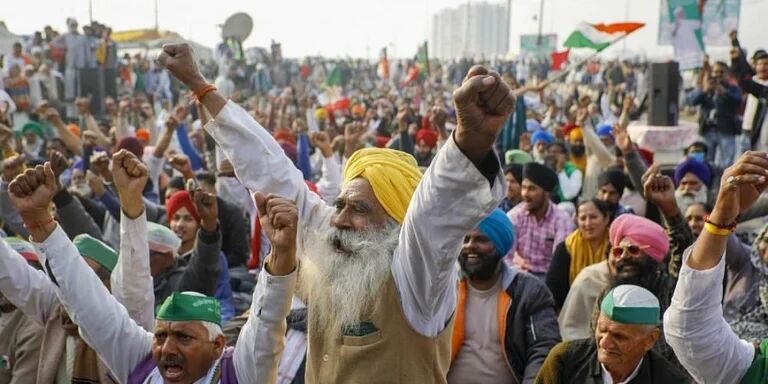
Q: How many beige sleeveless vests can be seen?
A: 1